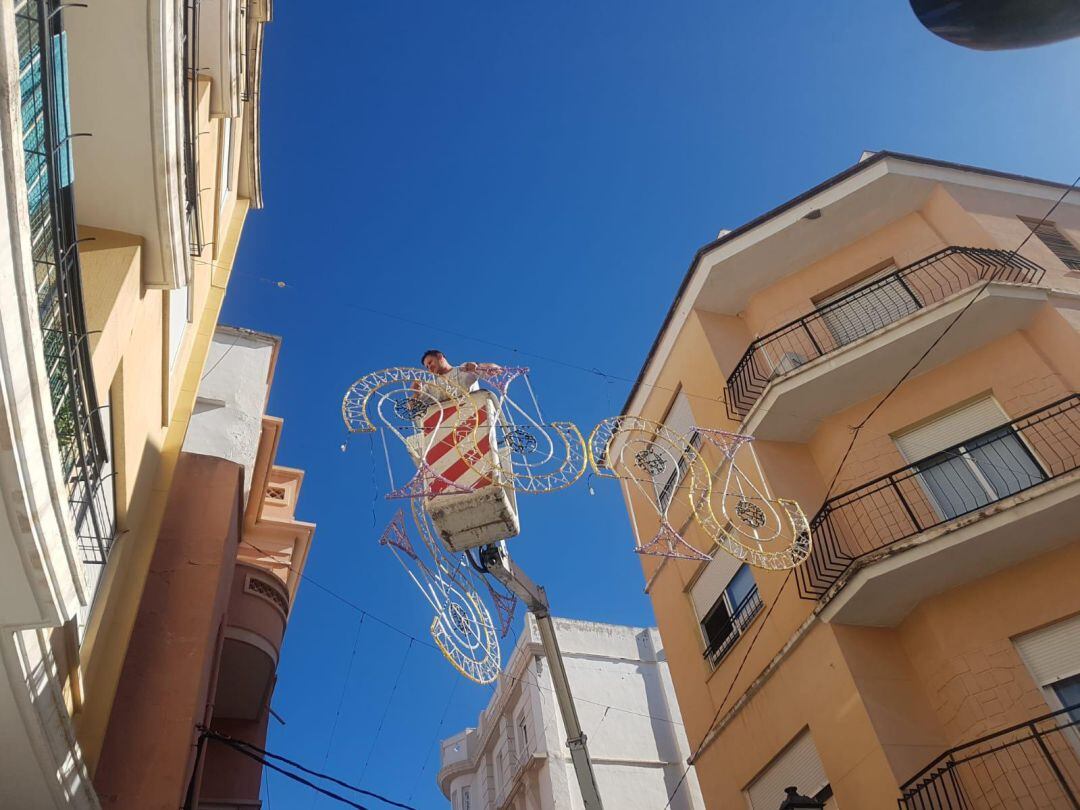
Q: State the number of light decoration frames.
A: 3